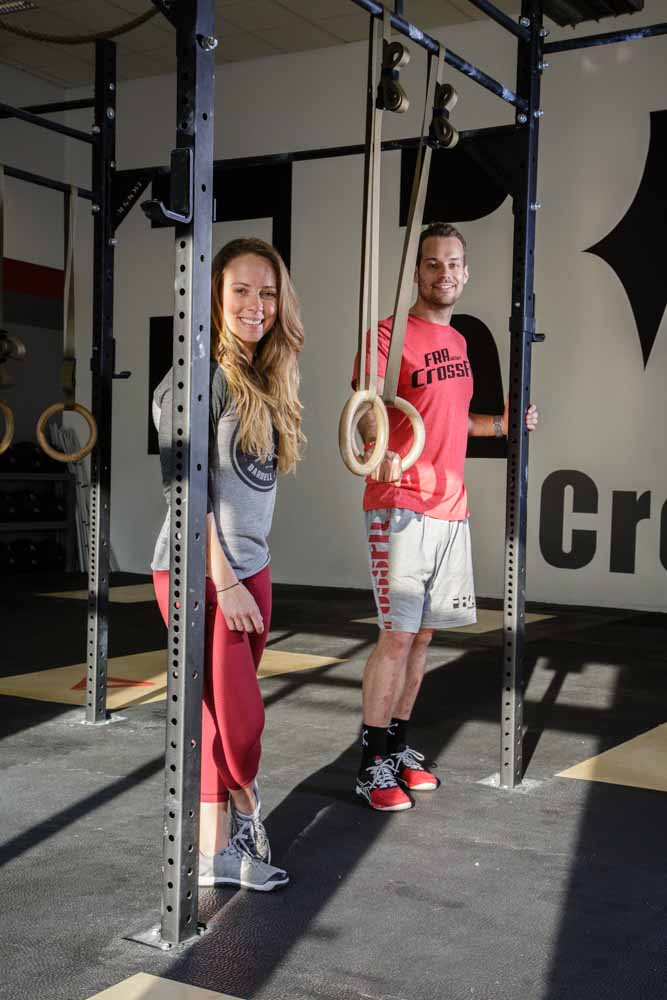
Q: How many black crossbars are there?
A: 7